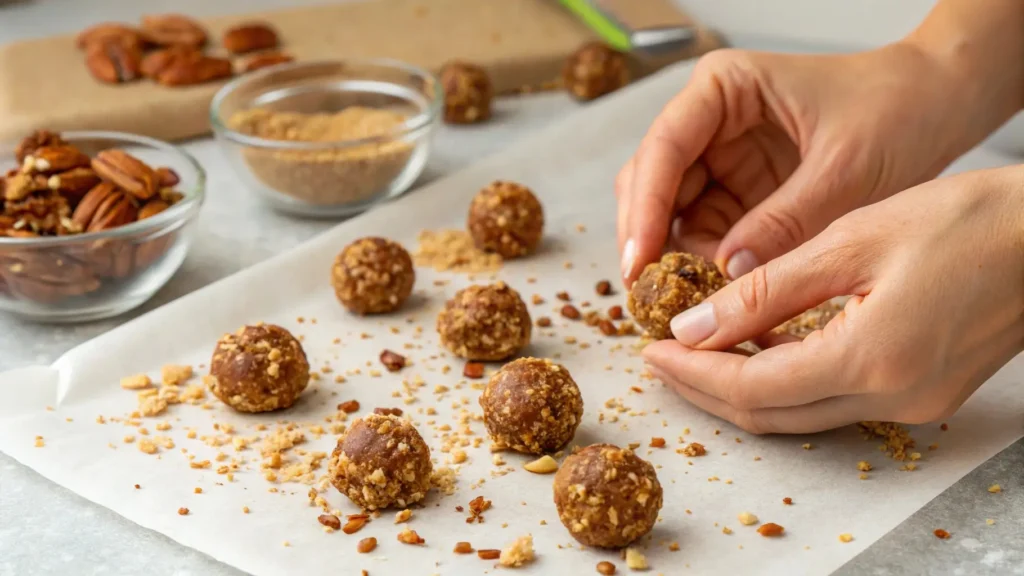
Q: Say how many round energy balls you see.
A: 10